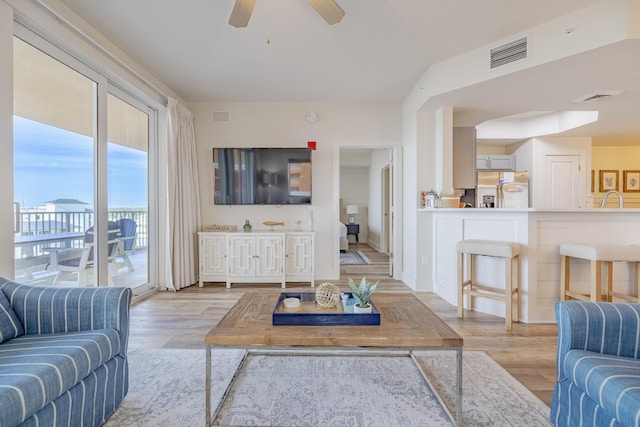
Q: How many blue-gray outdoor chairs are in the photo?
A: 2